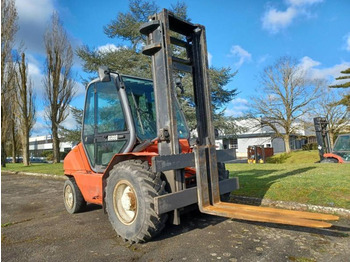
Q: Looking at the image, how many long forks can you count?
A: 2